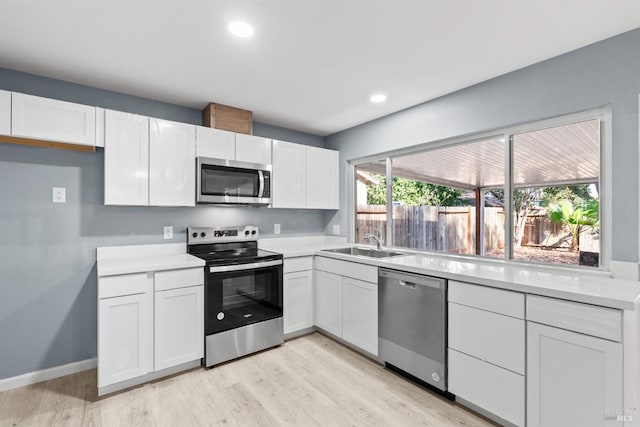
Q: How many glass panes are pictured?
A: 3